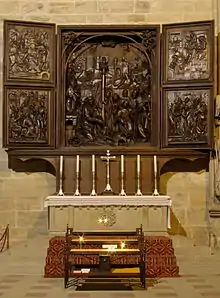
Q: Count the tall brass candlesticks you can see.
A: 6